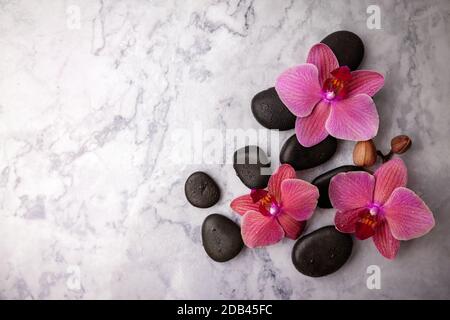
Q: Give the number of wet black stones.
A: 8